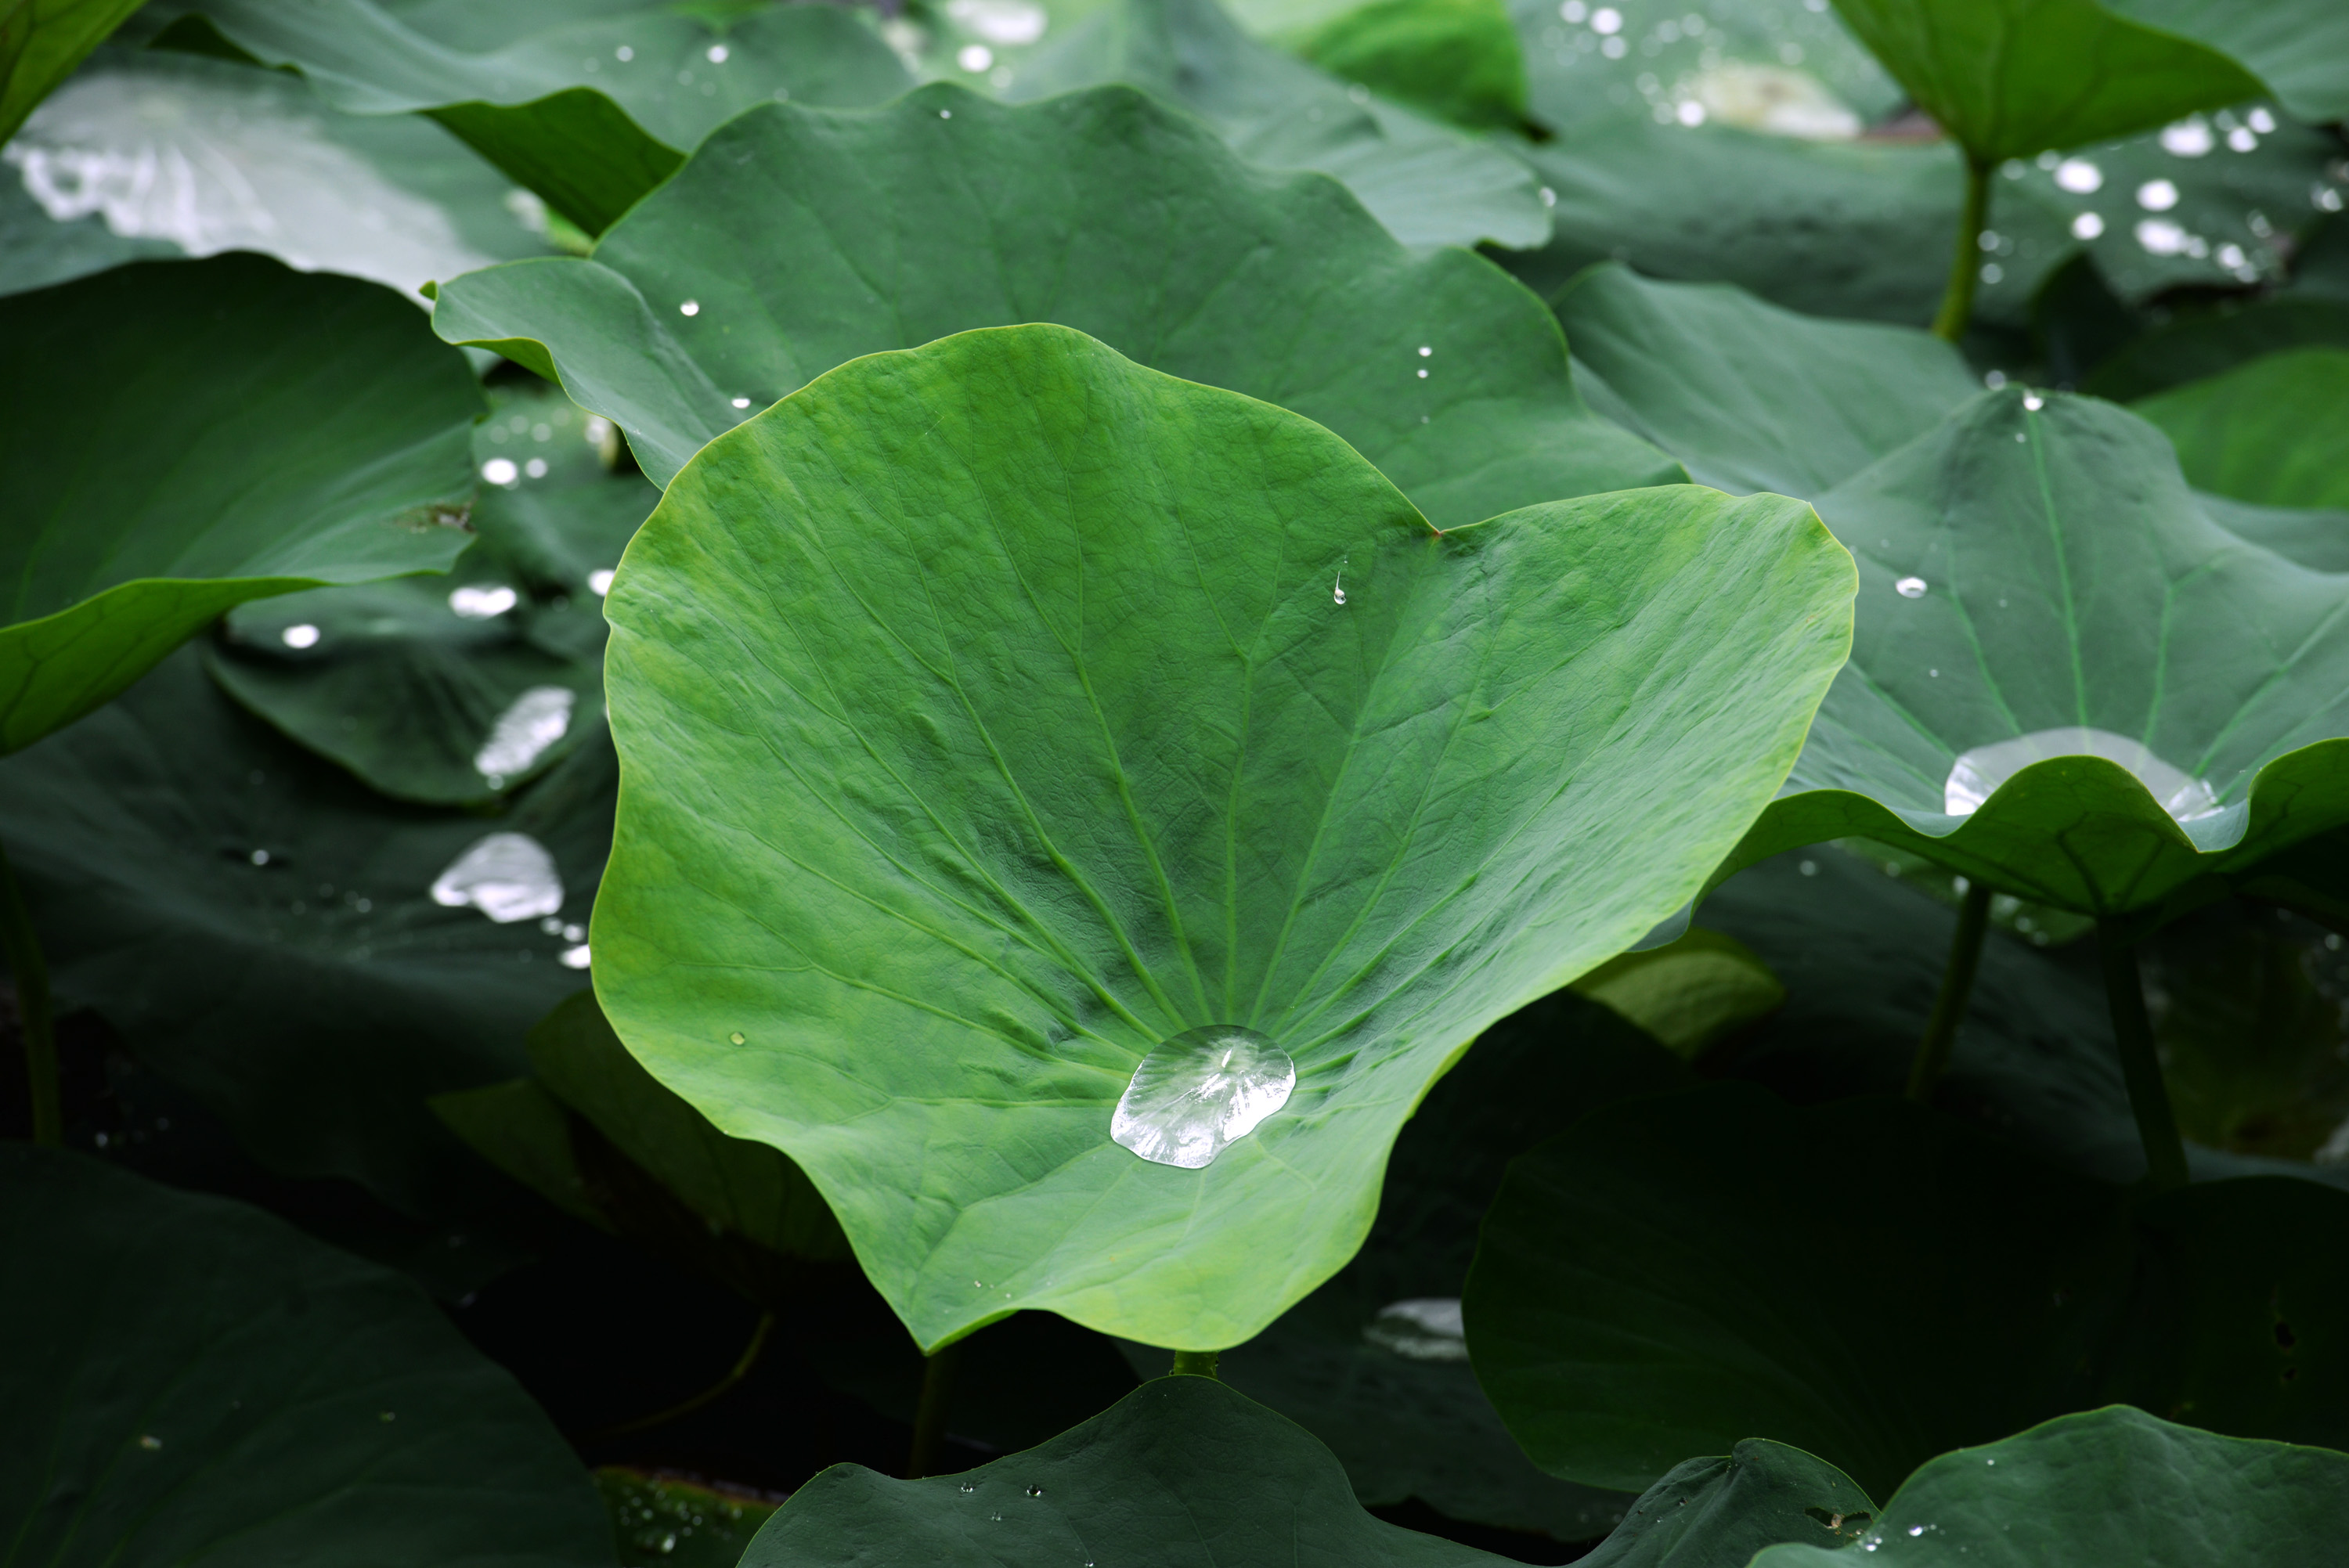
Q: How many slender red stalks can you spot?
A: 0